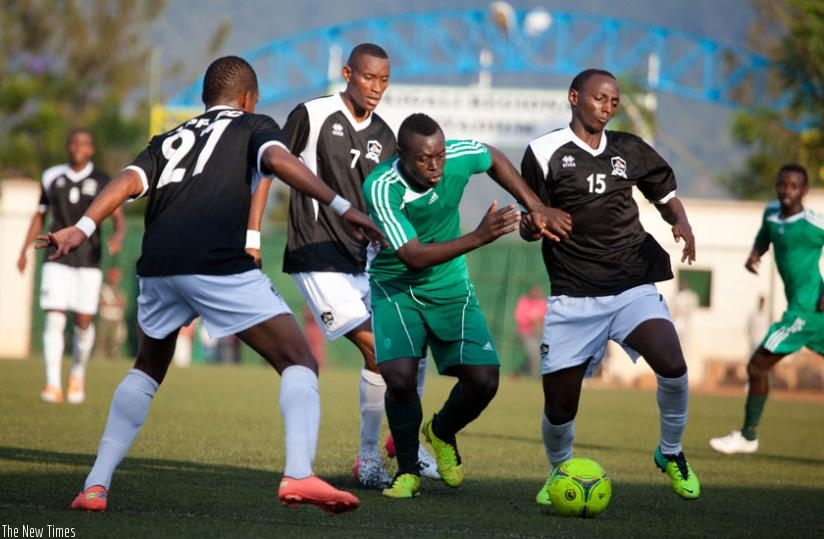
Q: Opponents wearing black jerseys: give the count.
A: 4